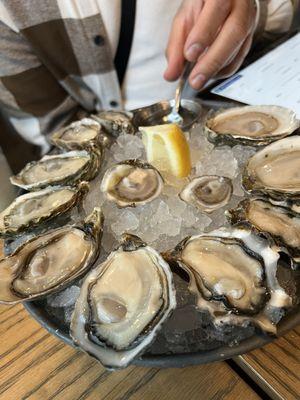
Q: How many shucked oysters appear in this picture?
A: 12